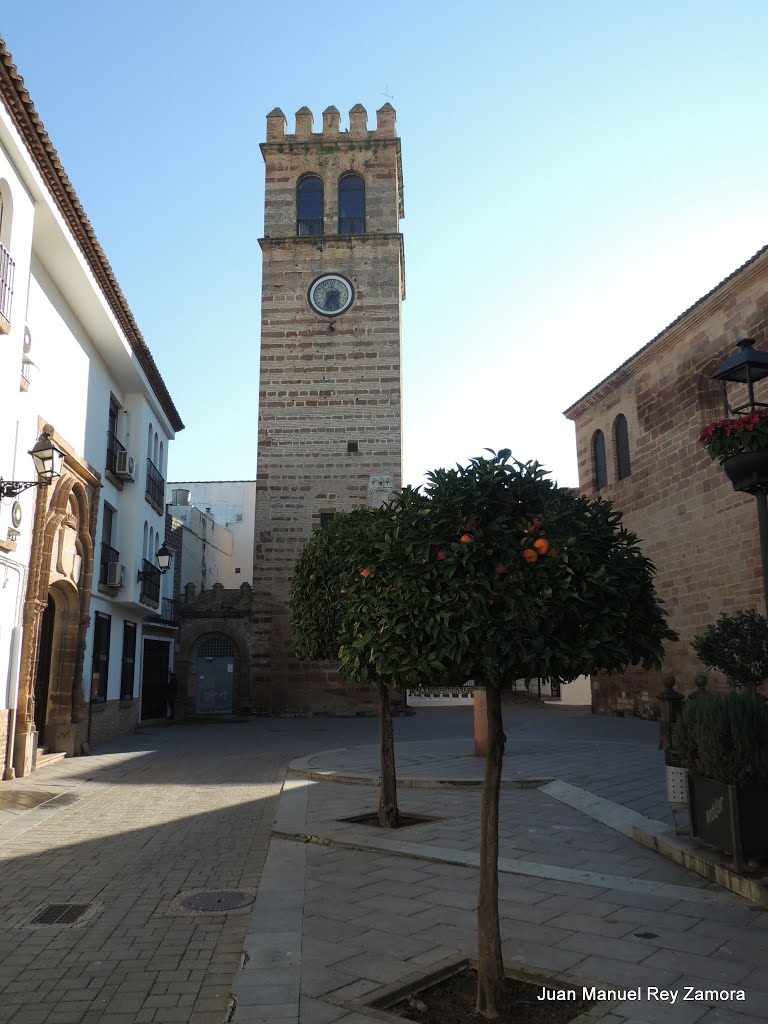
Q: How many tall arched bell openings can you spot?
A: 2